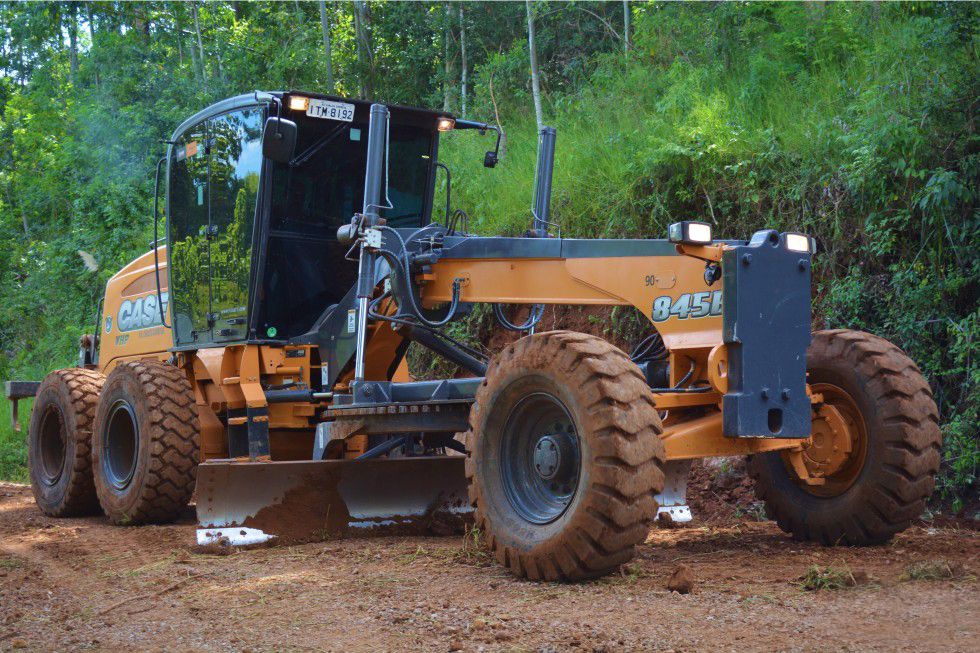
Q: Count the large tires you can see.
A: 4